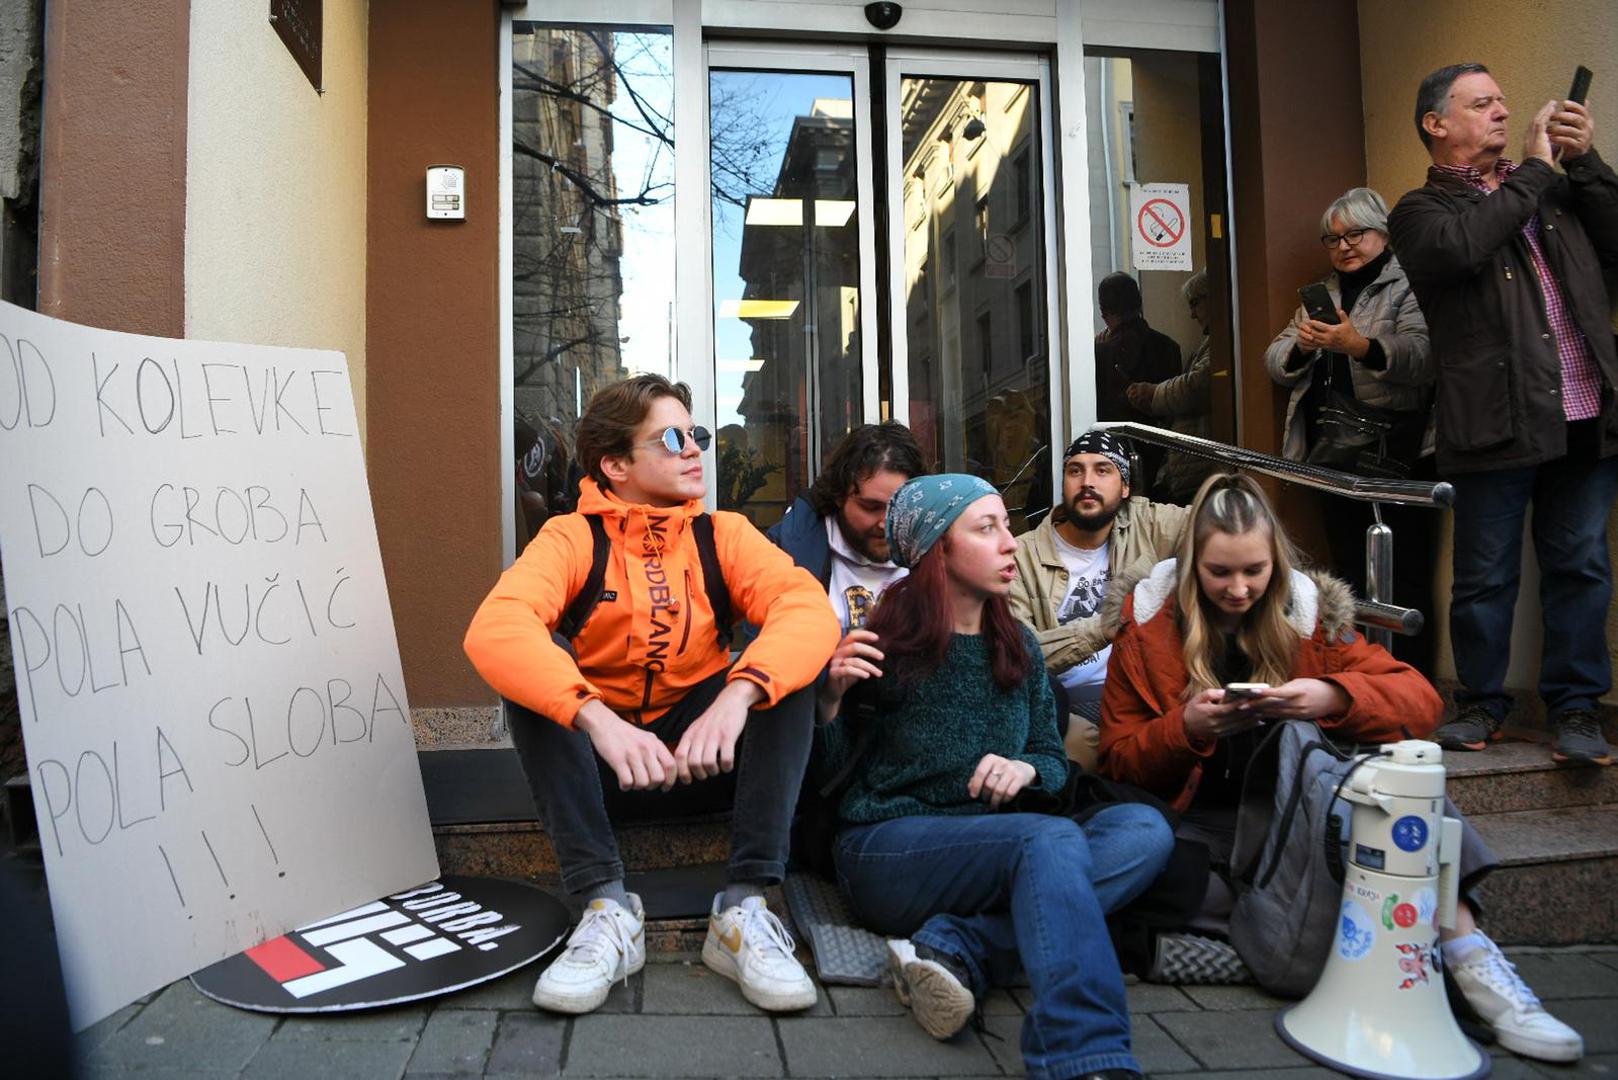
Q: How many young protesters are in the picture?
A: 5